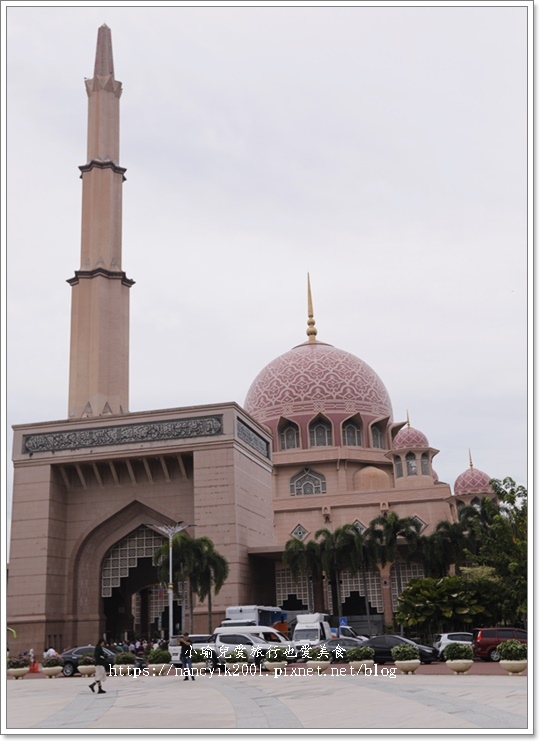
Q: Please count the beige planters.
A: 13